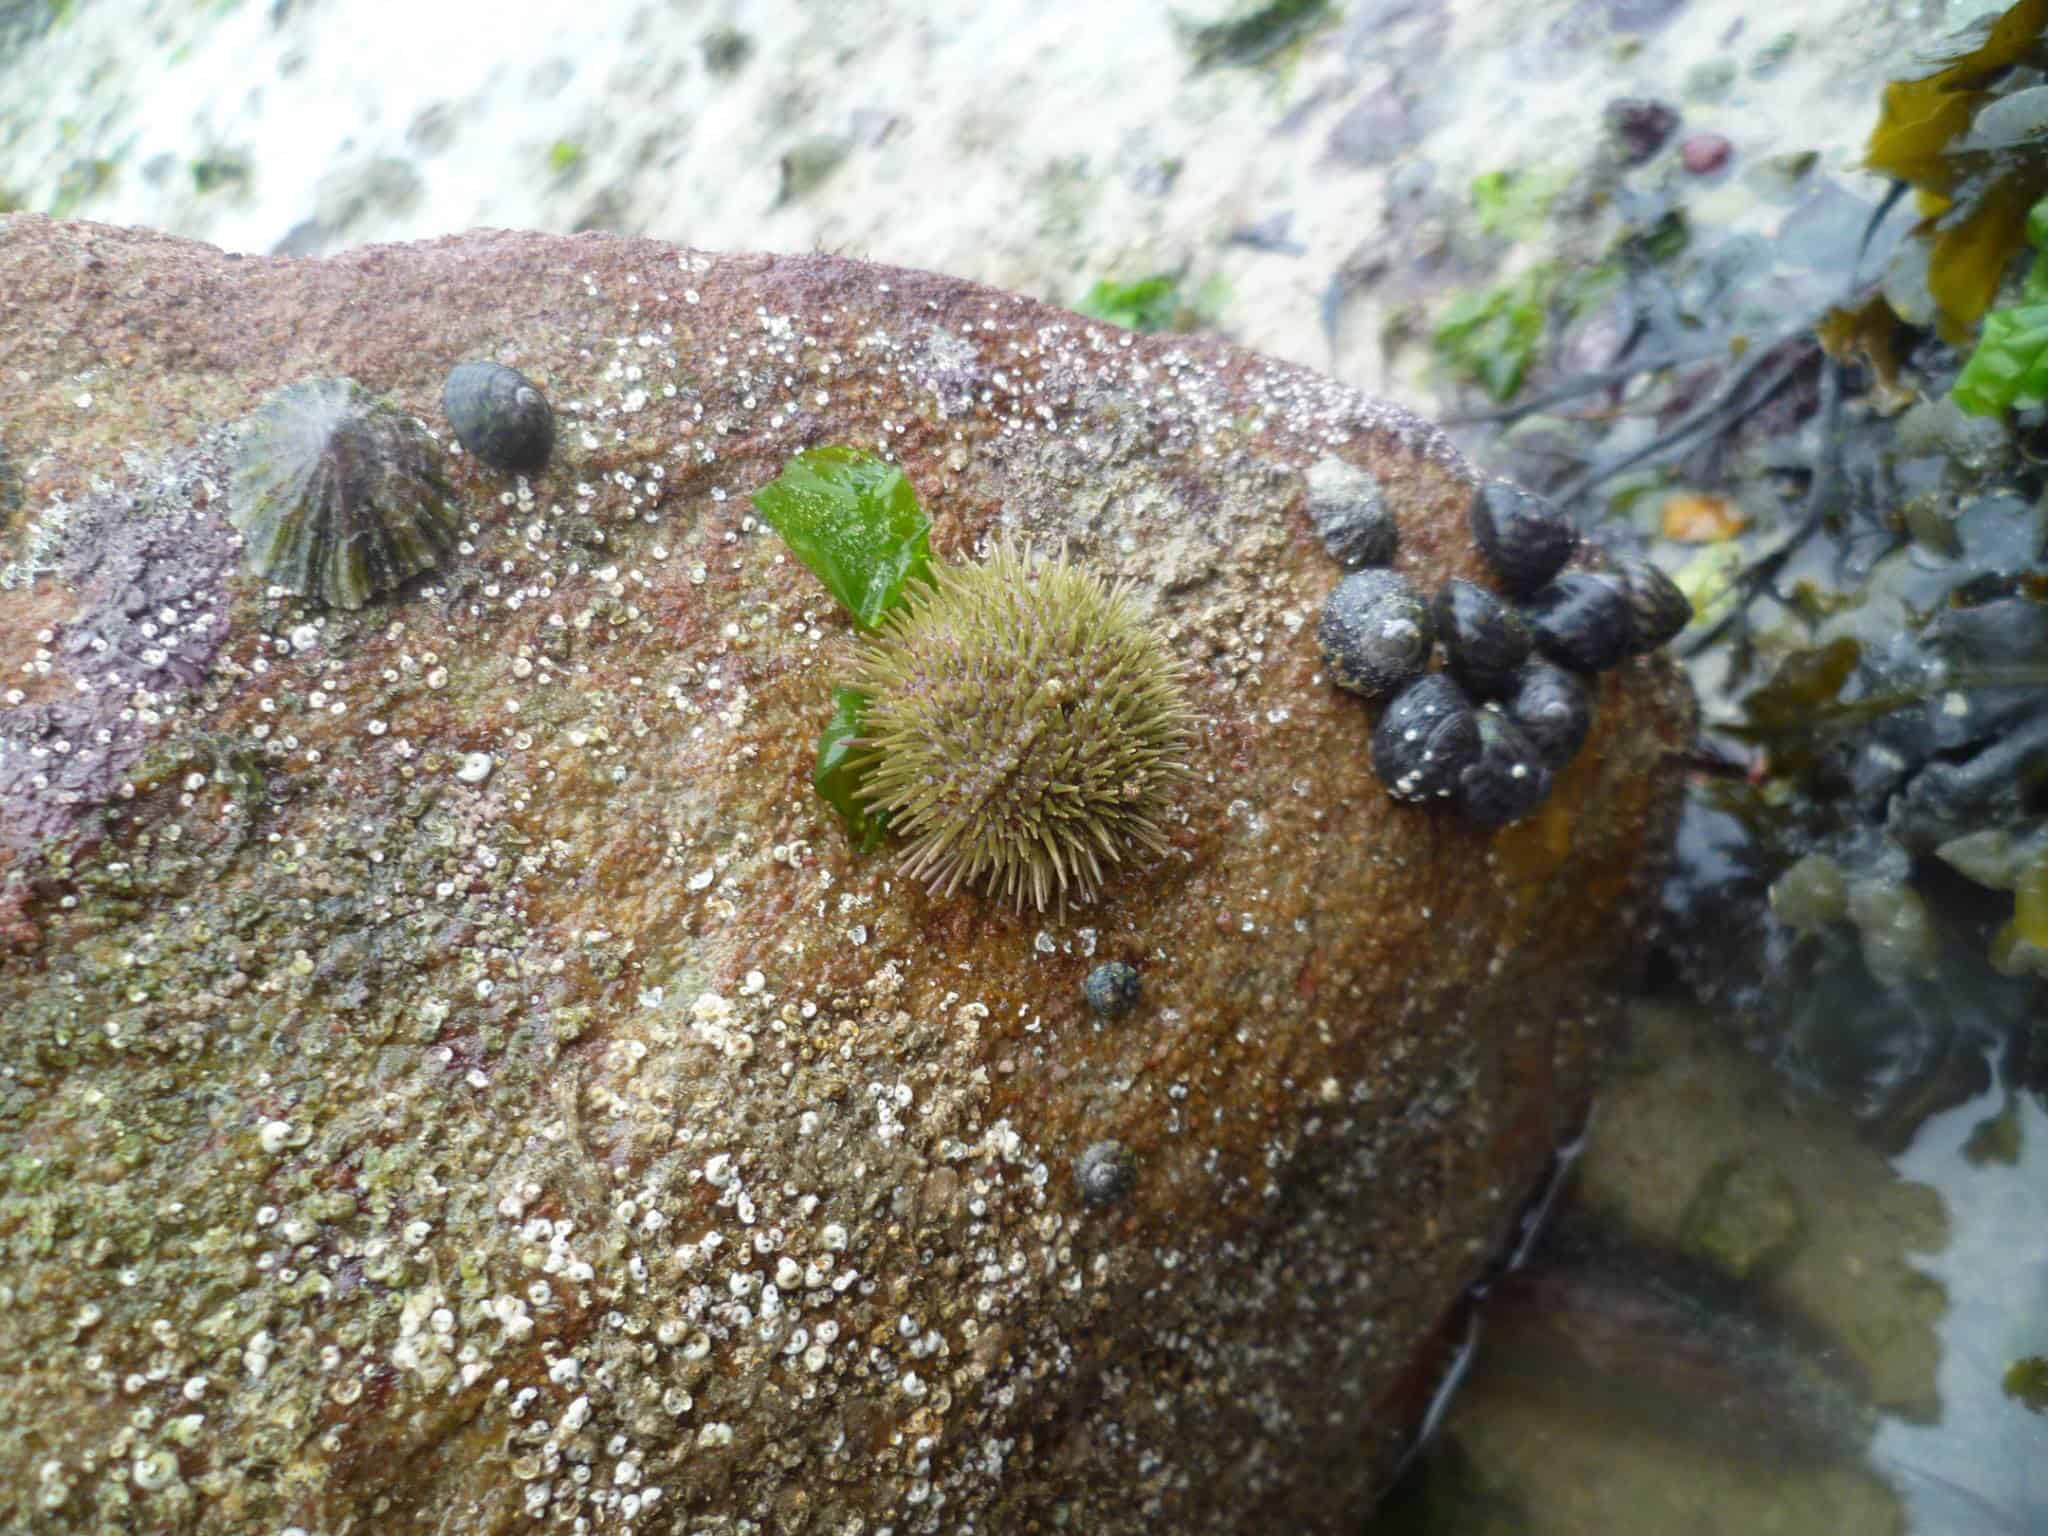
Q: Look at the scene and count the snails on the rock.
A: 12